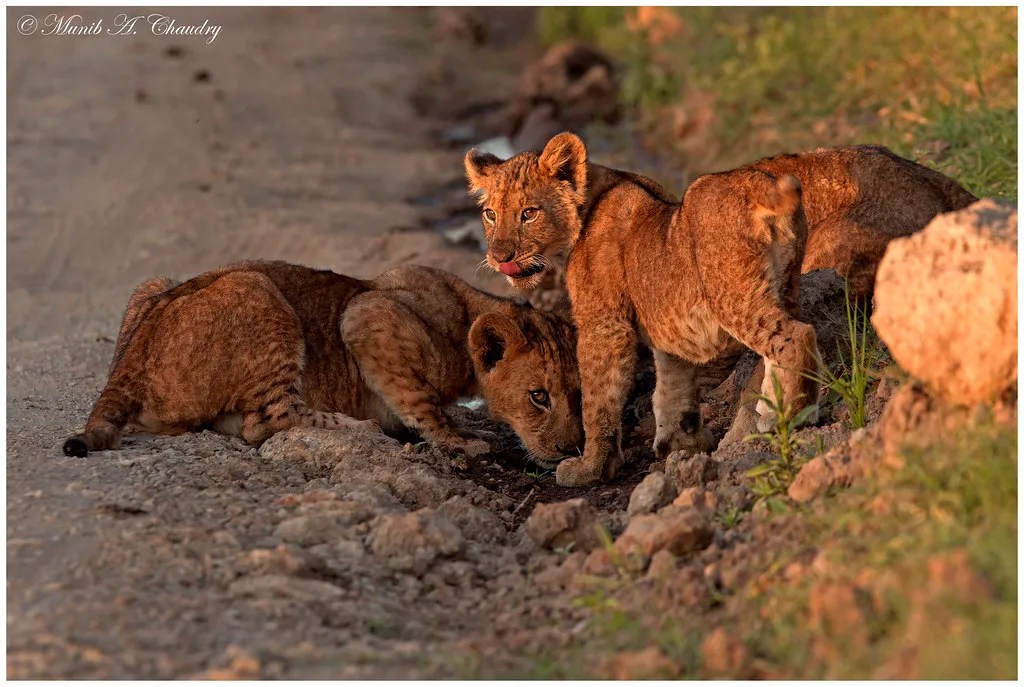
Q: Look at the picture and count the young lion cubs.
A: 3